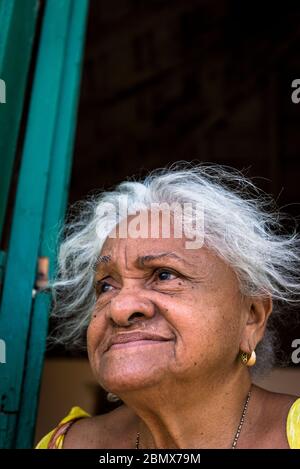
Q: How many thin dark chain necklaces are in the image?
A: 1